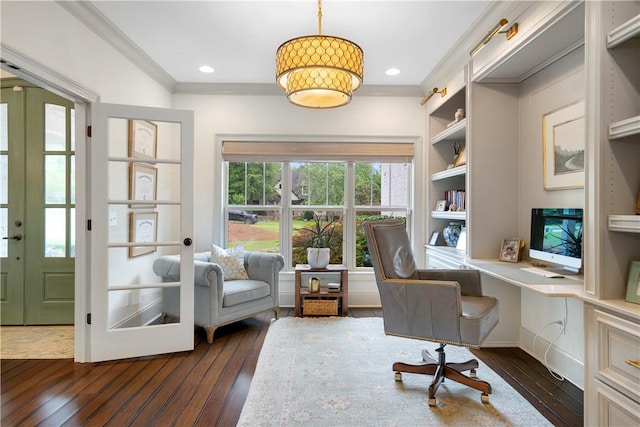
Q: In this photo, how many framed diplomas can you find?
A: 3